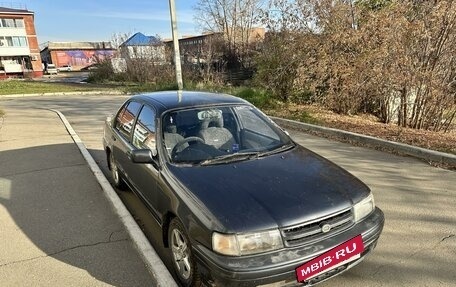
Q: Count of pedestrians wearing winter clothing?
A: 0